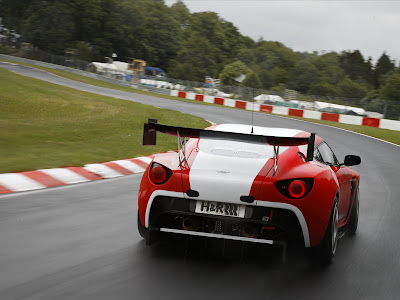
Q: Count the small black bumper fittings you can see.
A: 2